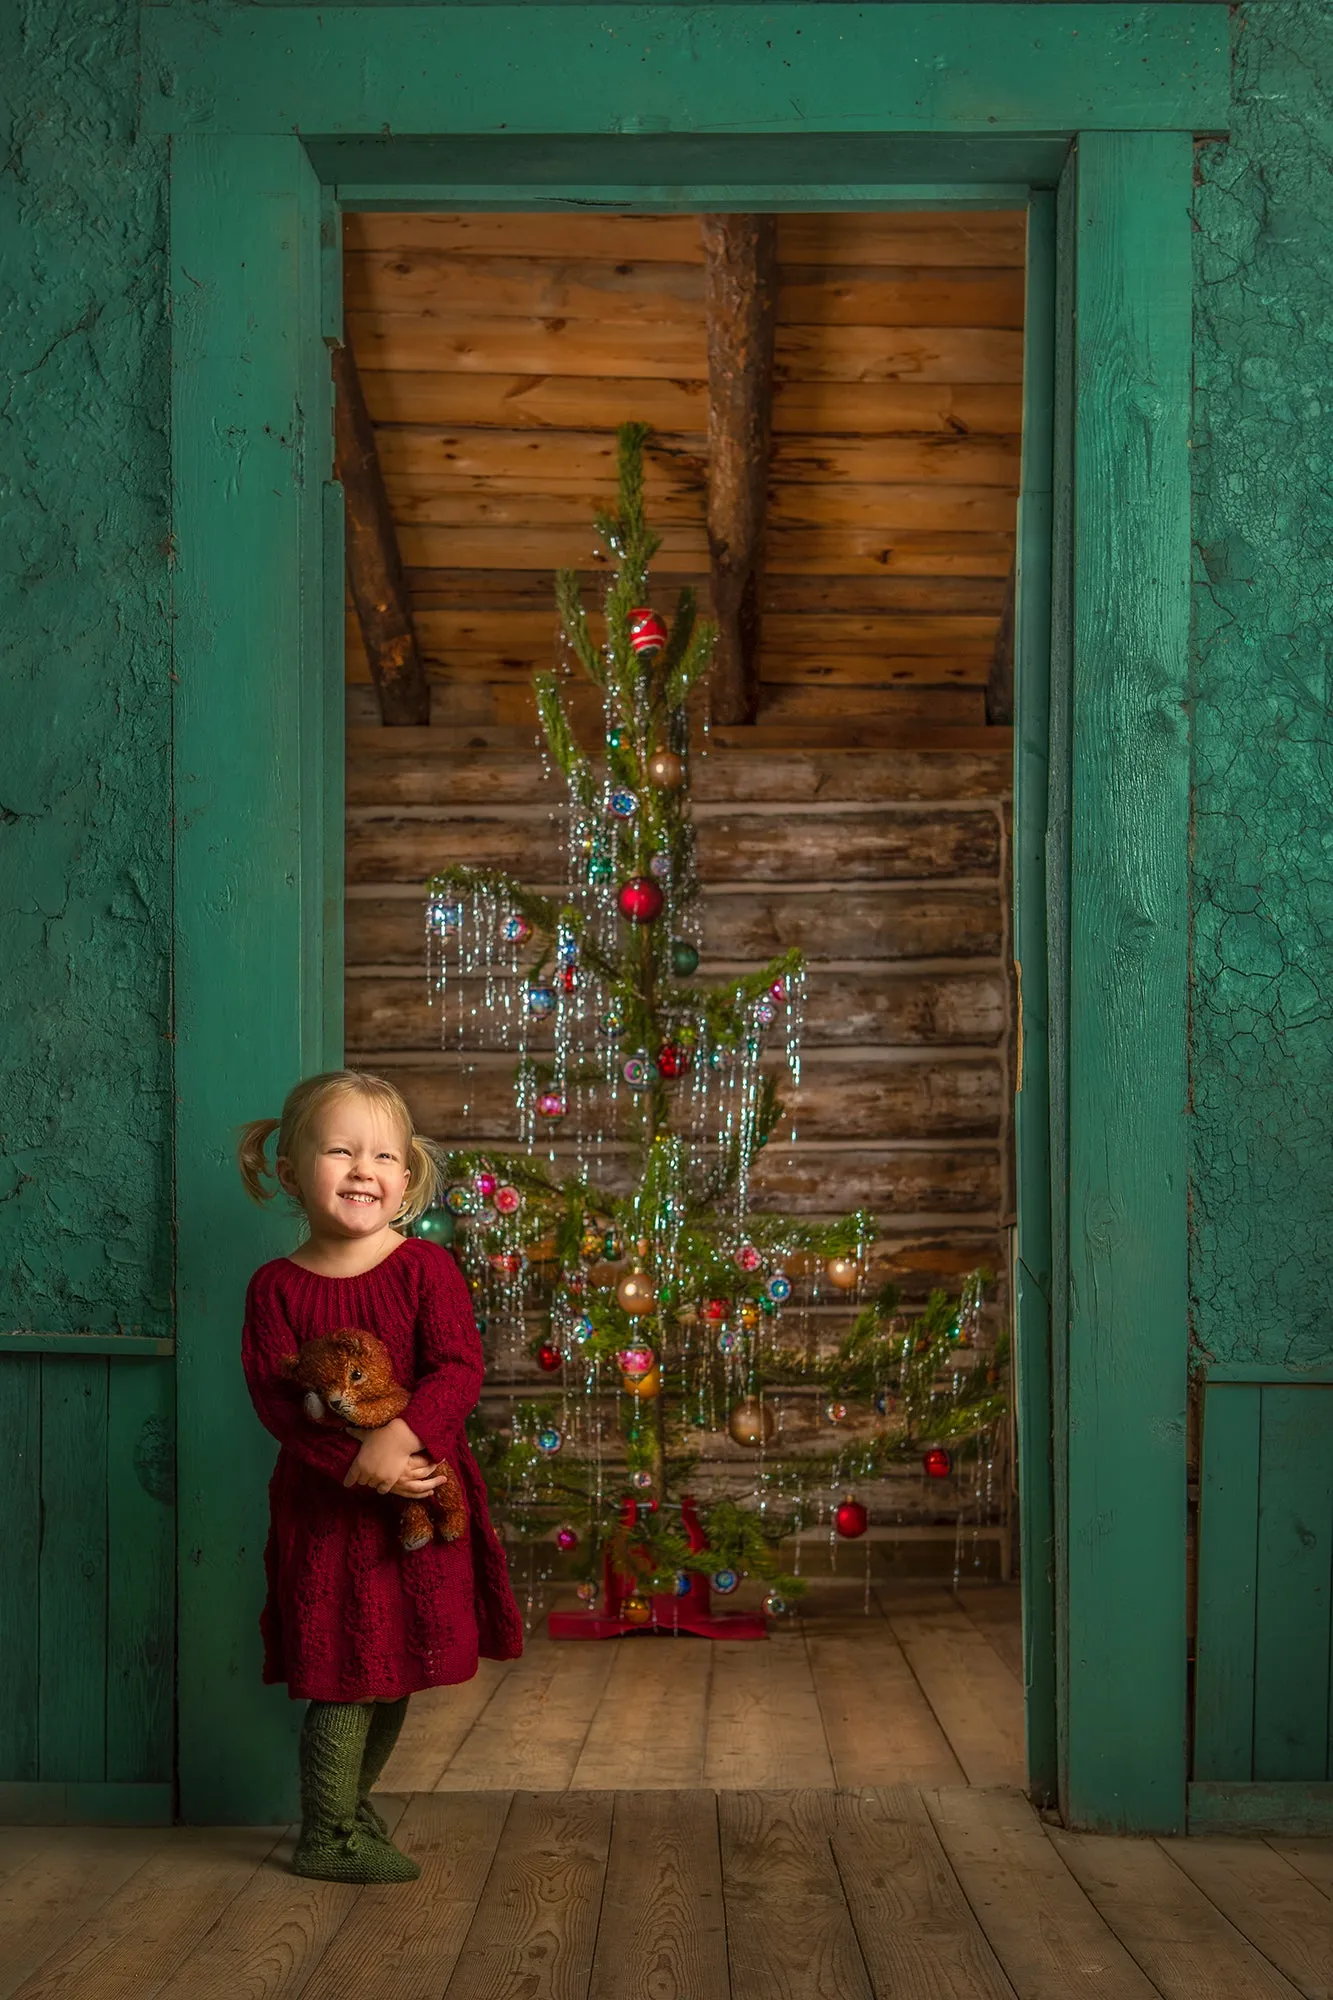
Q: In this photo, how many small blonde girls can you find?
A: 1